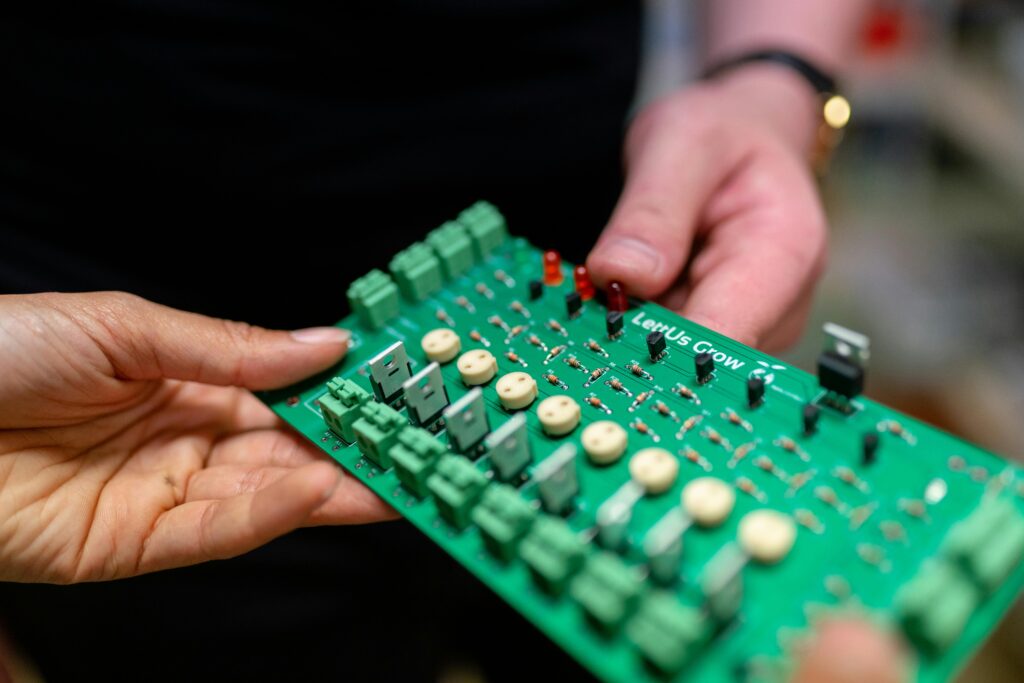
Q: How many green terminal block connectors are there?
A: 14